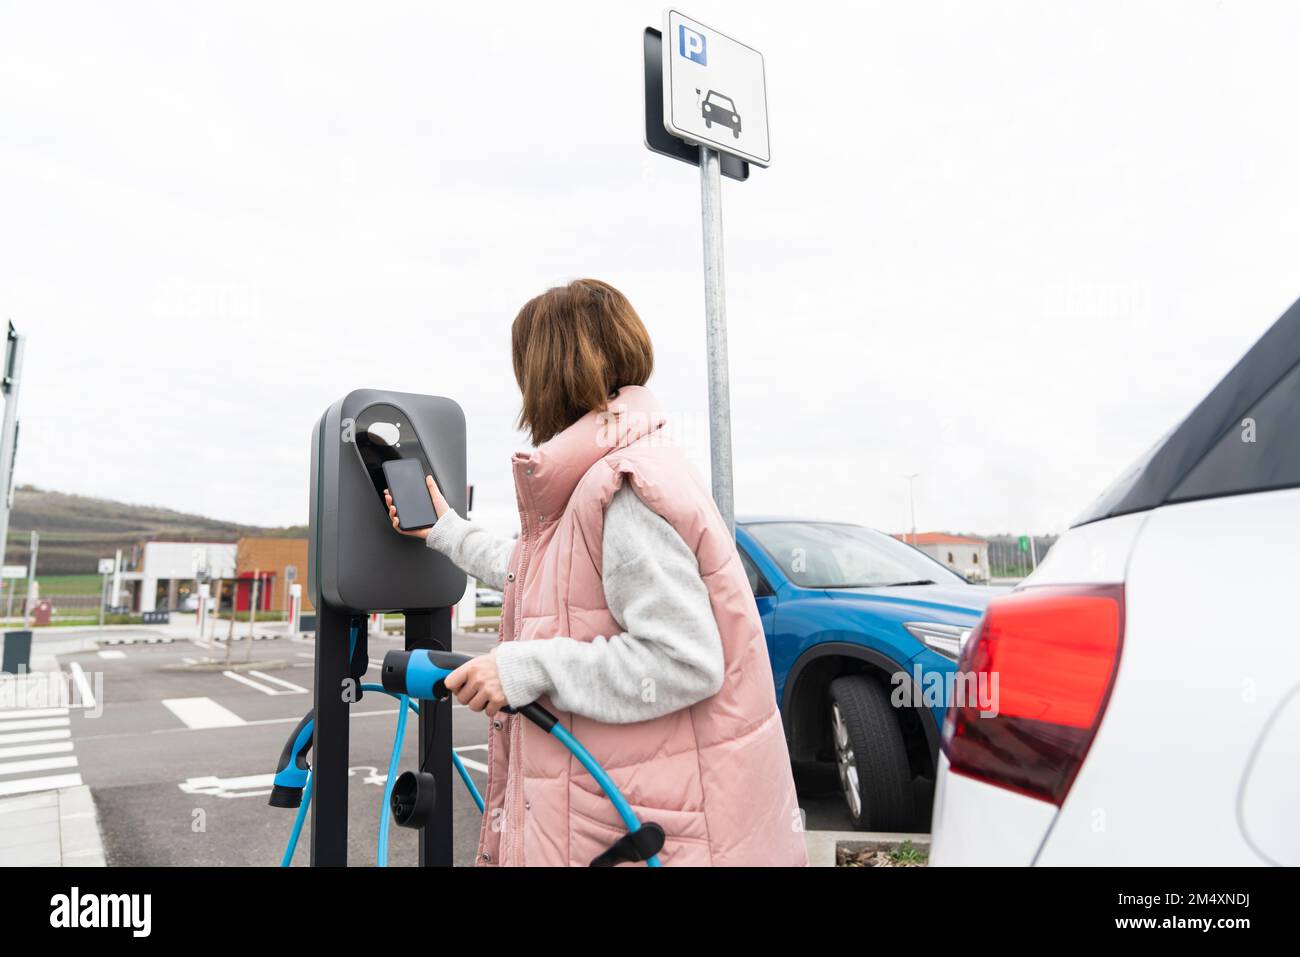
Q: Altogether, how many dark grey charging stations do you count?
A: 1